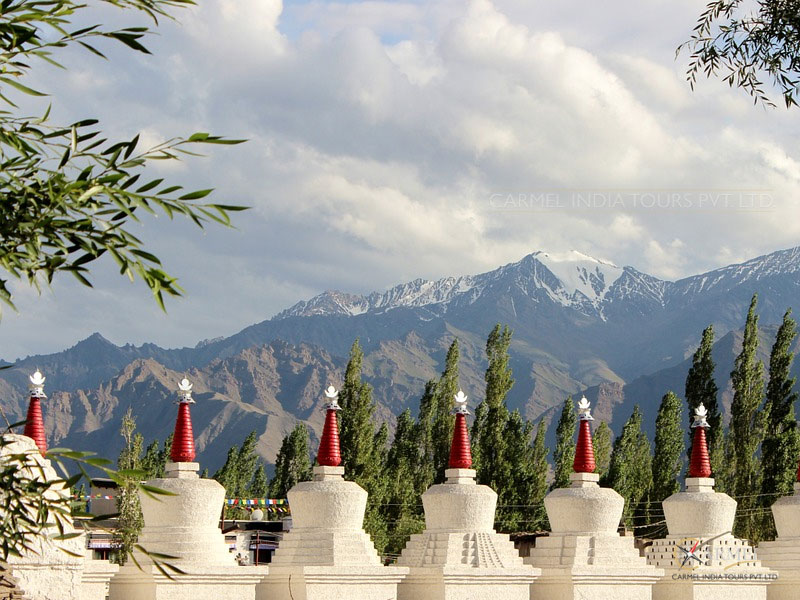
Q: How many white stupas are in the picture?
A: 7